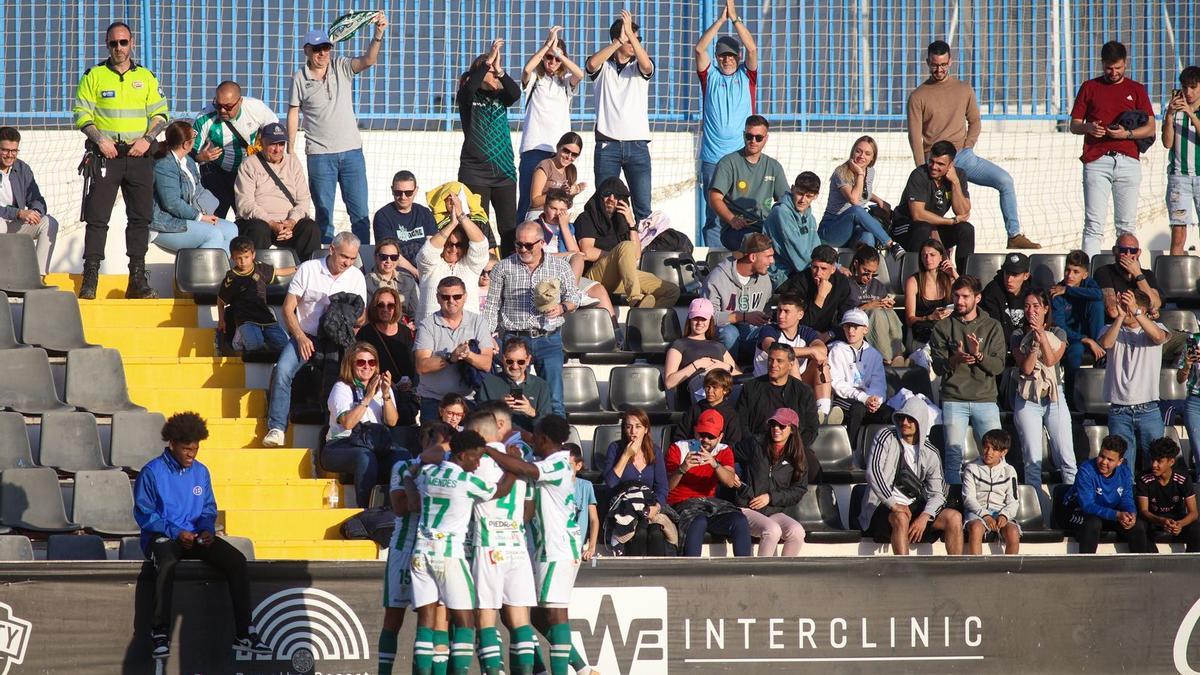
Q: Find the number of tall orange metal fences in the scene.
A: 0